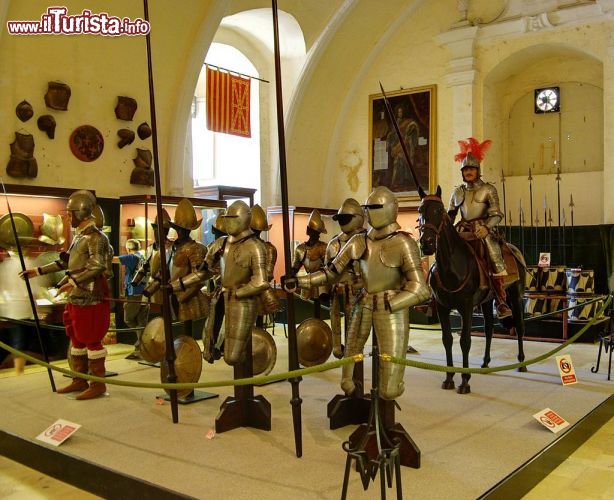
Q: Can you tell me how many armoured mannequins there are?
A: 11